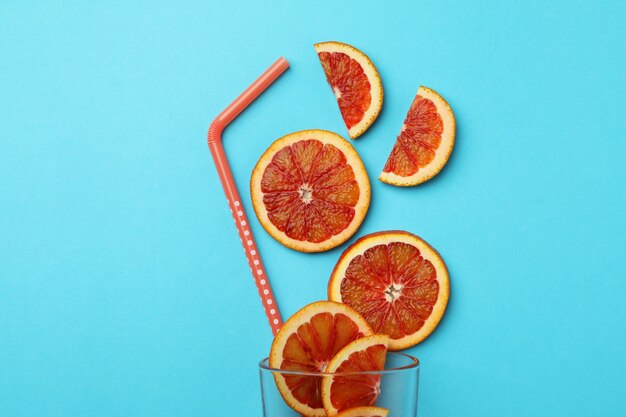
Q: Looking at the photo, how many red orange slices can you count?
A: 7